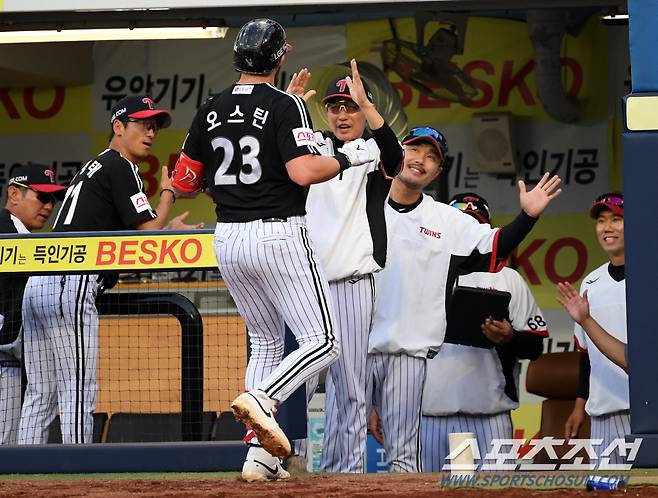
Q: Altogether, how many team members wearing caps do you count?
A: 6